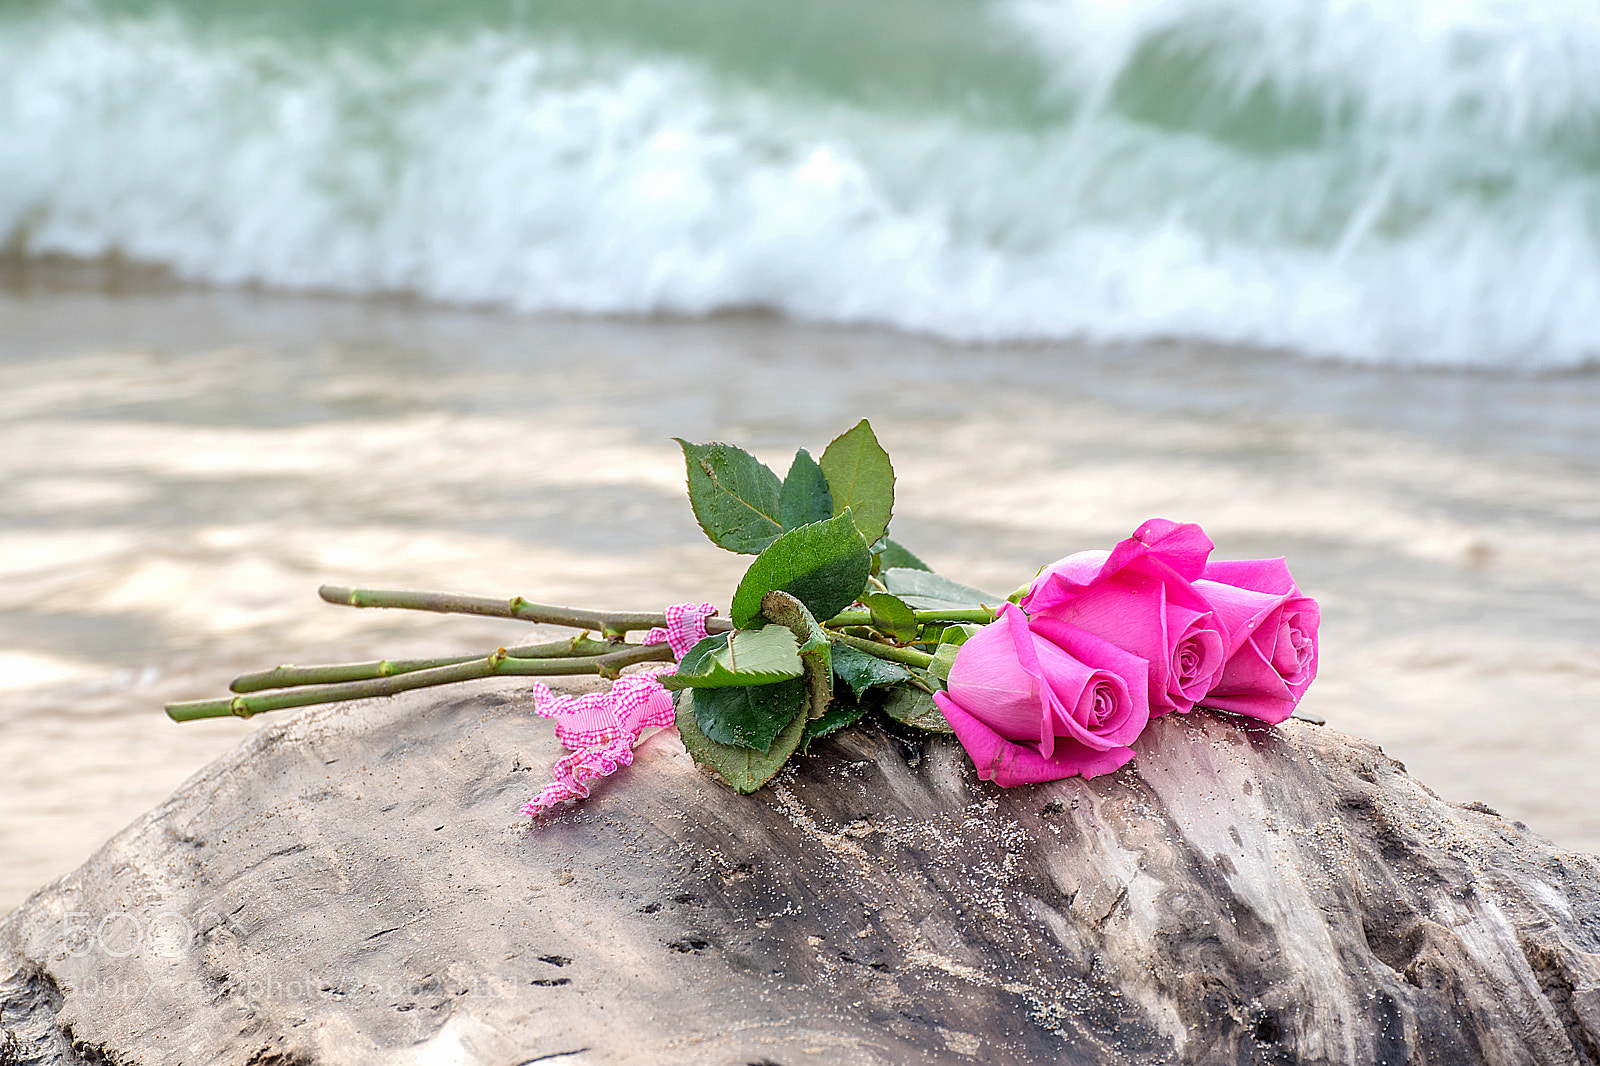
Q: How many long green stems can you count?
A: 3